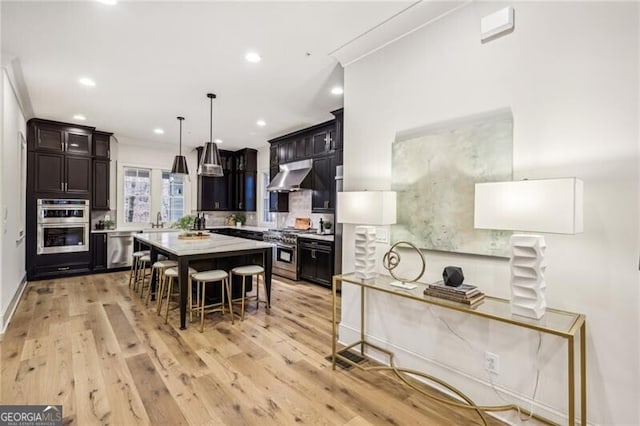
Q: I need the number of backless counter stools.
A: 6